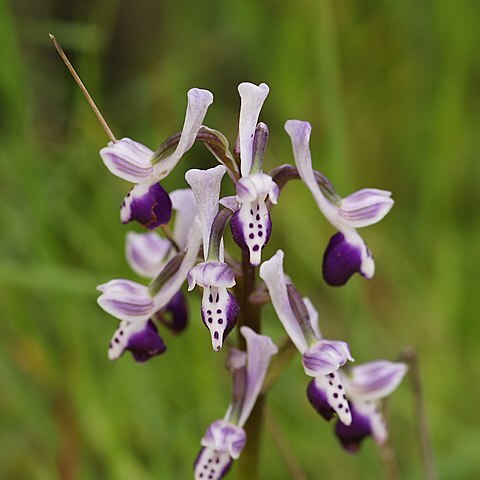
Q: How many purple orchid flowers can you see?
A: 9